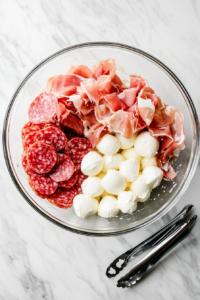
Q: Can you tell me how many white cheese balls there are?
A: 15